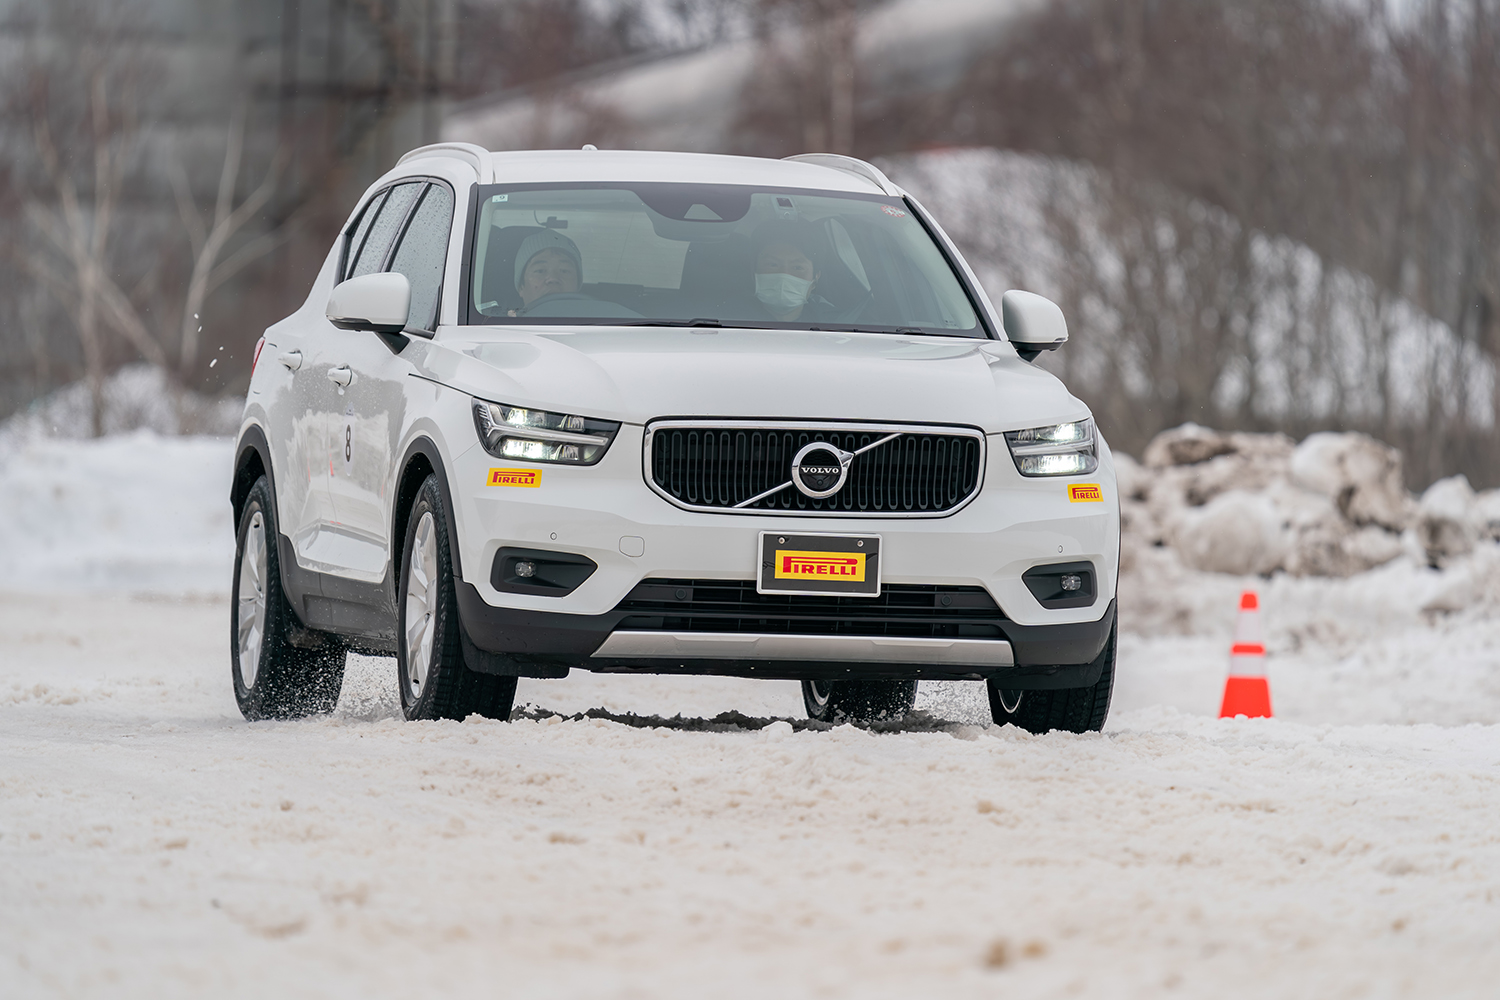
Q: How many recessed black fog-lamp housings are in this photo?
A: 2